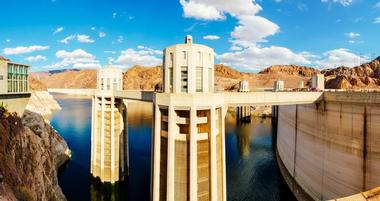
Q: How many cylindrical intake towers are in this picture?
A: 4